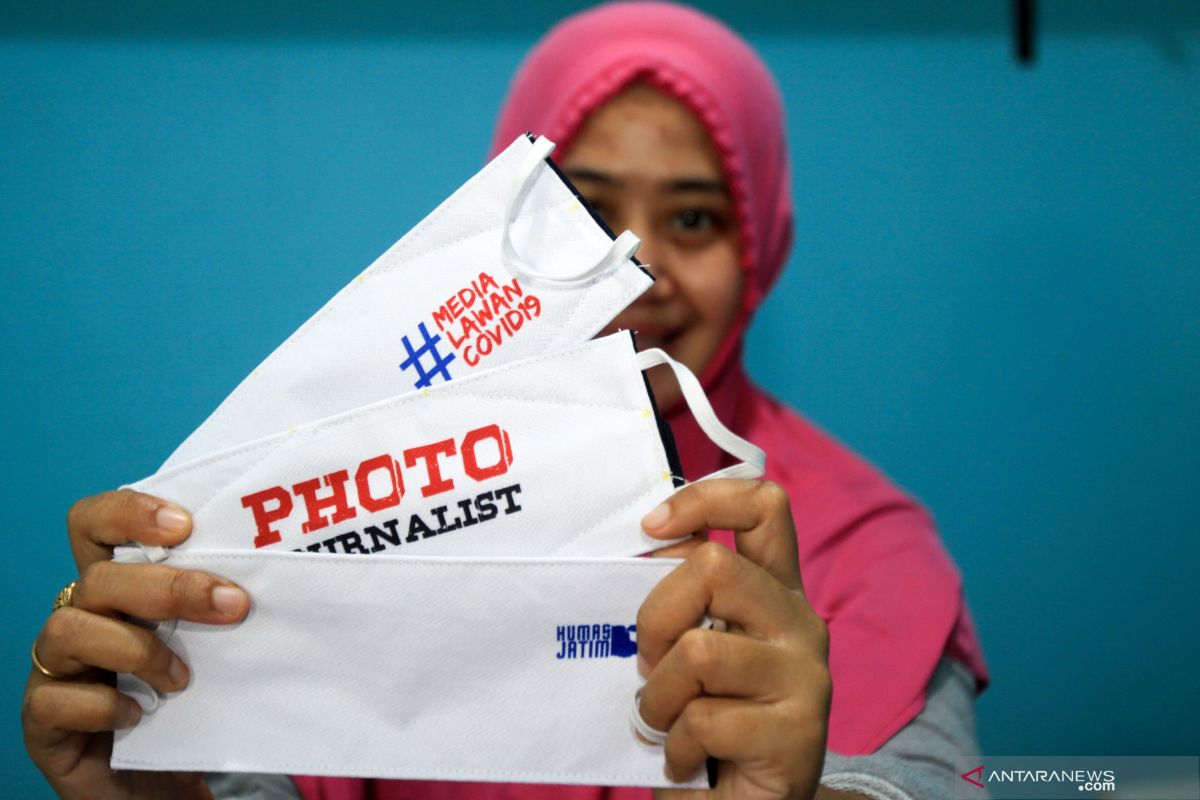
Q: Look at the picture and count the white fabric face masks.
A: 3